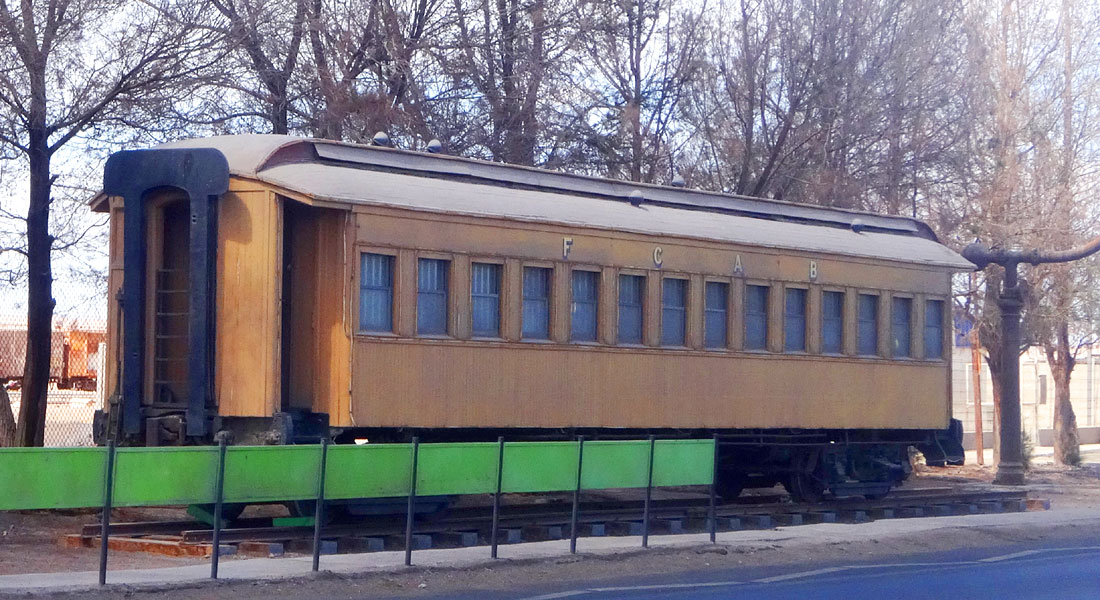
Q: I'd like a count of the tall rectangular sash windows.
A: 14